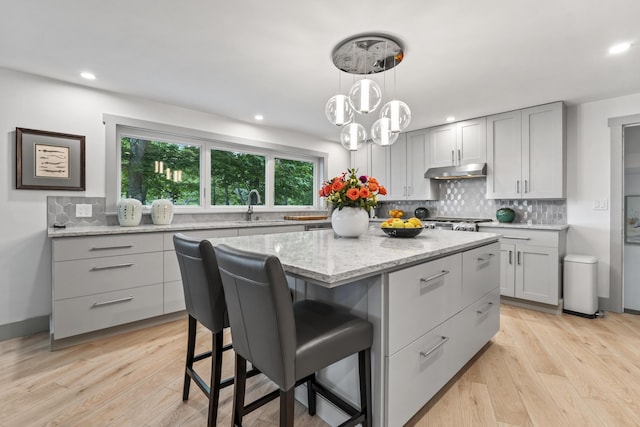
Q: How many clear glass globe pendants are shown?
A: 5